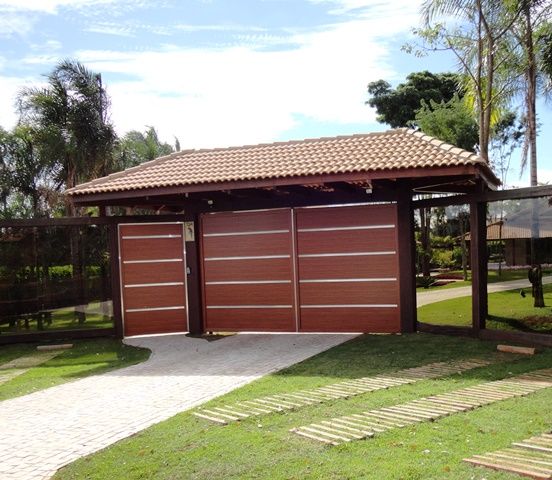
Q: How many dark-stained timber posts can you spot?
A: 4